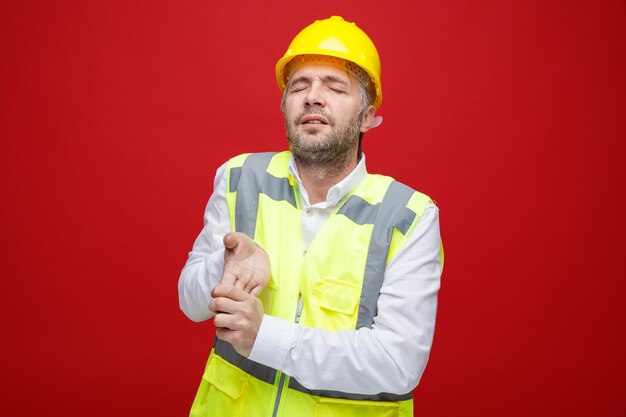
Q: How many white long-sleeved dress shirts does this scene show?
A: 1